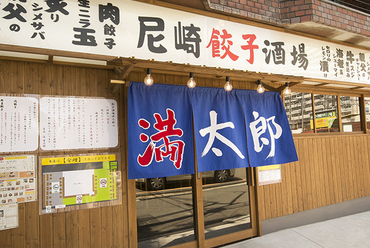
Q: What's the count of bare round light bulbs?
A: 5